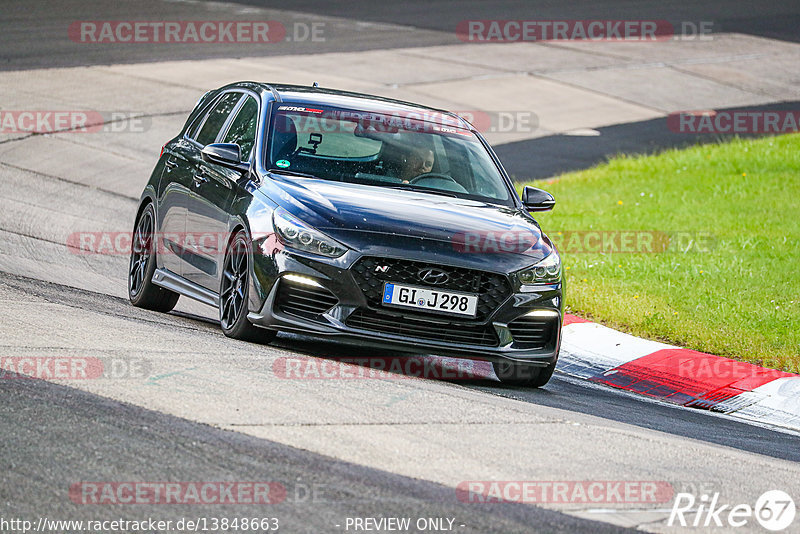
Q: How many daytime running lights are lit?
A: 2